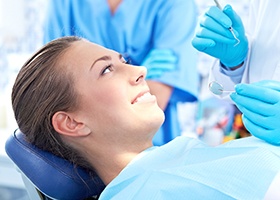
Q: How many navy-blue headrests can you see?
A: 1